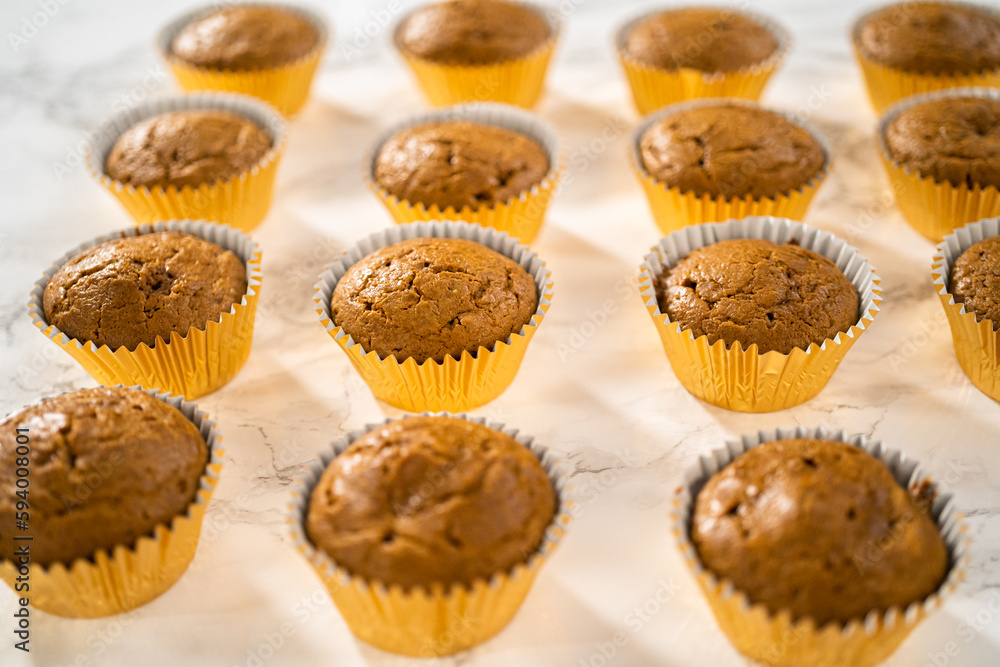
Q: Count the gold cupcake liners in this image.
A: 15